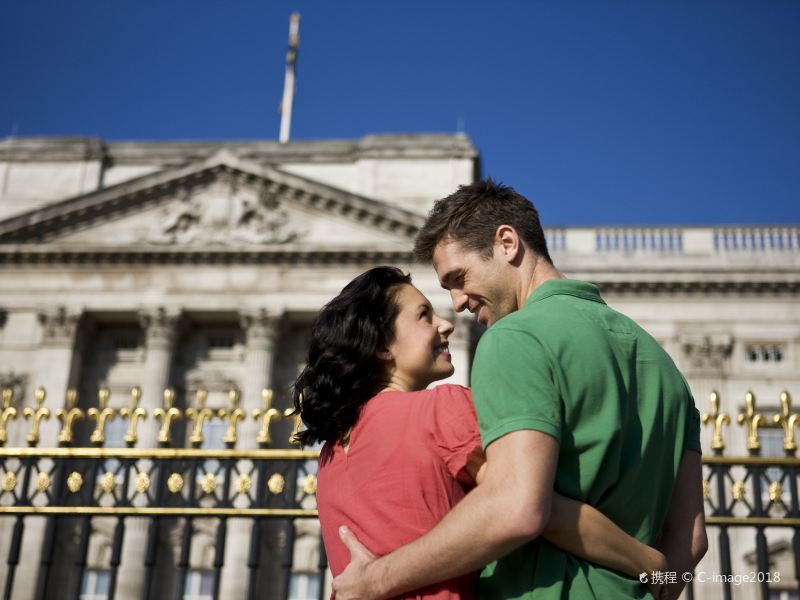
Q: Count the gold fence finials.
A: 13